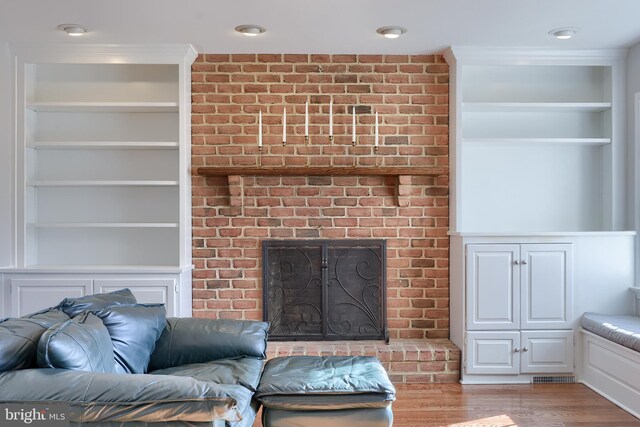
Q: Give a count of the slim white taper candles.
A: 6